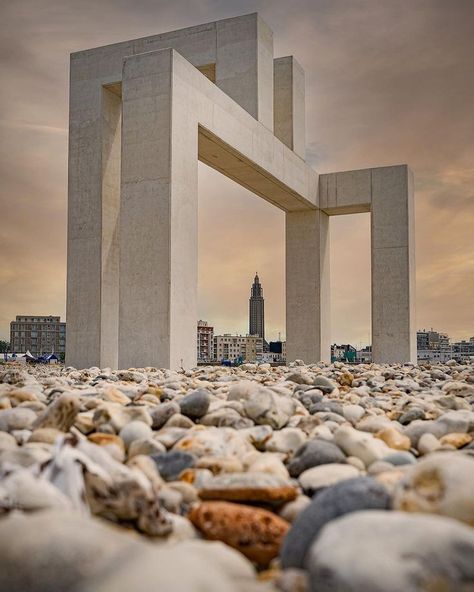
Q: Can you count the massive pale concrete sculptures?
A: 1